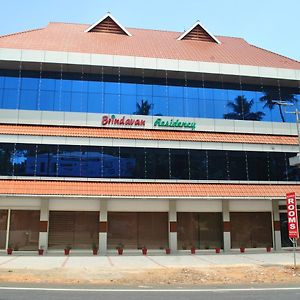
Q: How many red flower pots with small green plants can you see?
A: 11